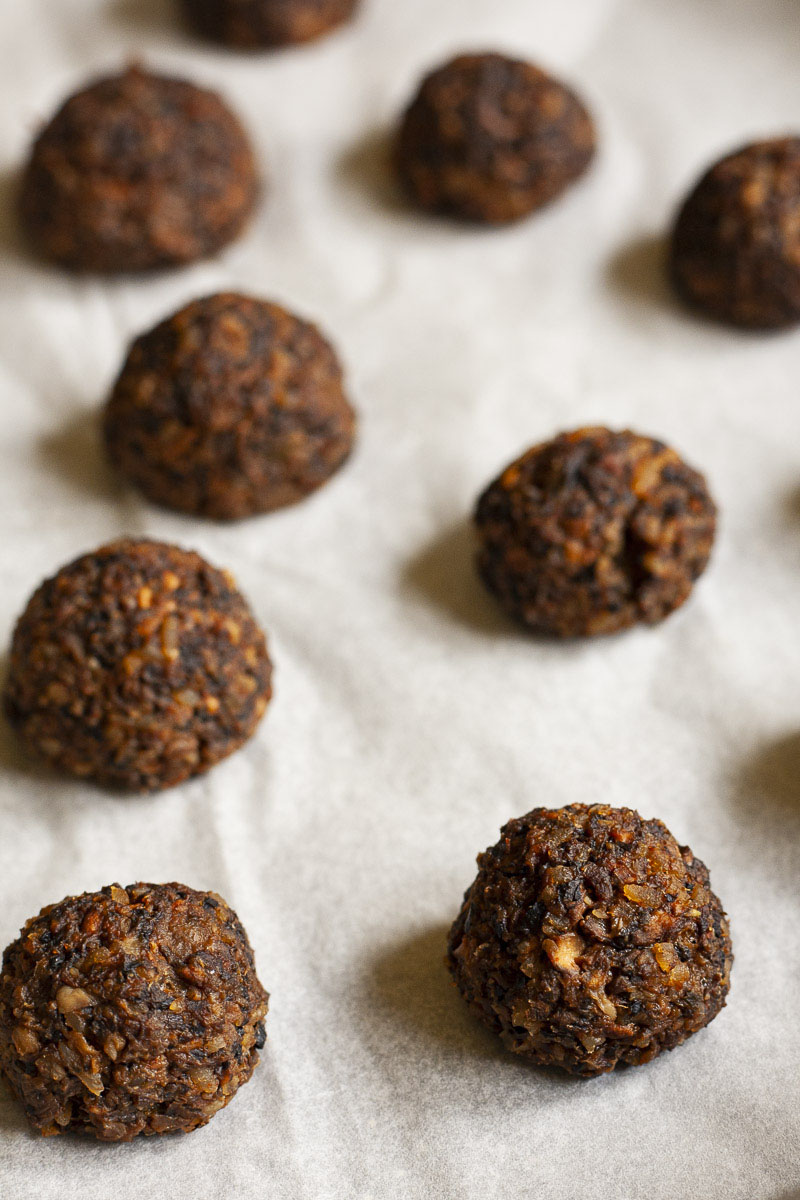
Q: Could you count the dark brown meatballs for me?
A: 9